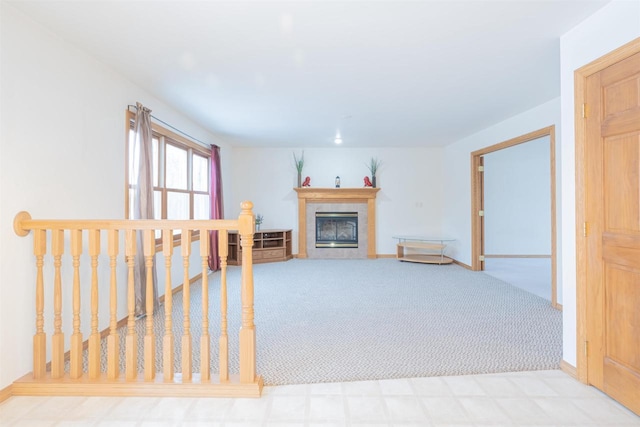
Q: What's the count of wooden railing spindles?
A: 11